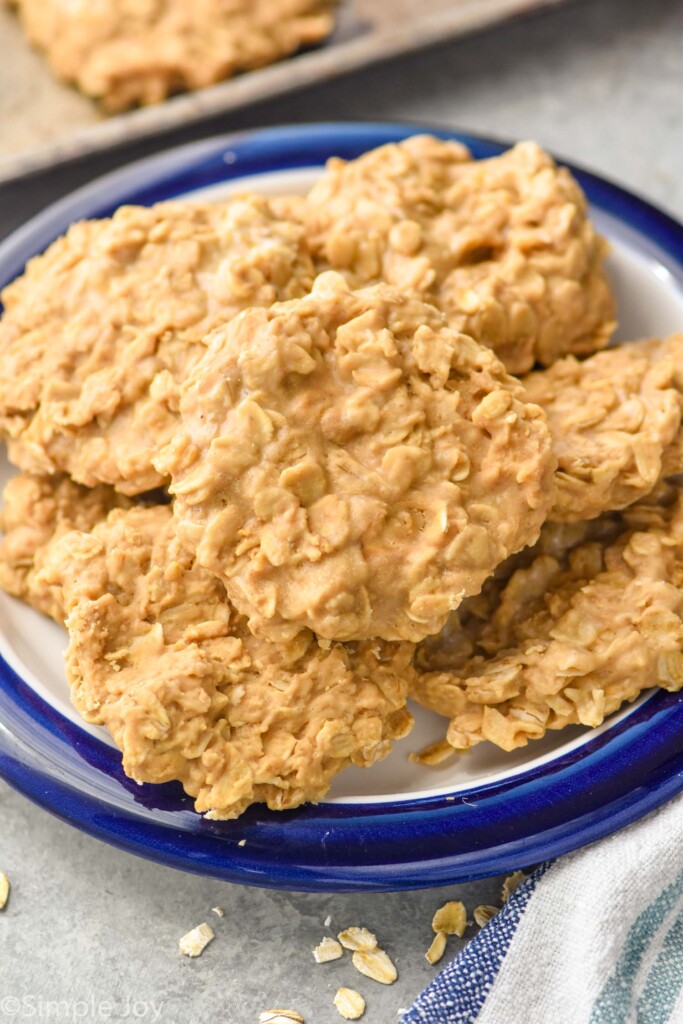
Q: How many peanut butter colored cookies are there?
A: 8